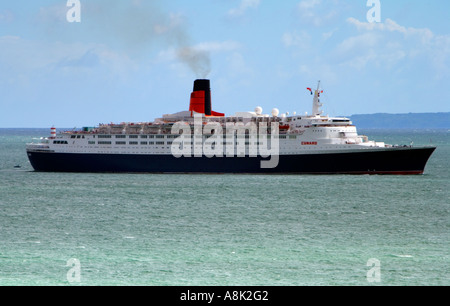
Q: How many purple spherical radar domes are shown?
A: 0